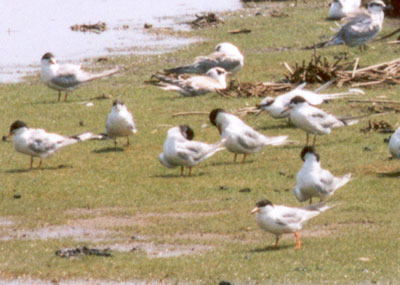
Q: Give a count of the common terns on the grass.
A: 14